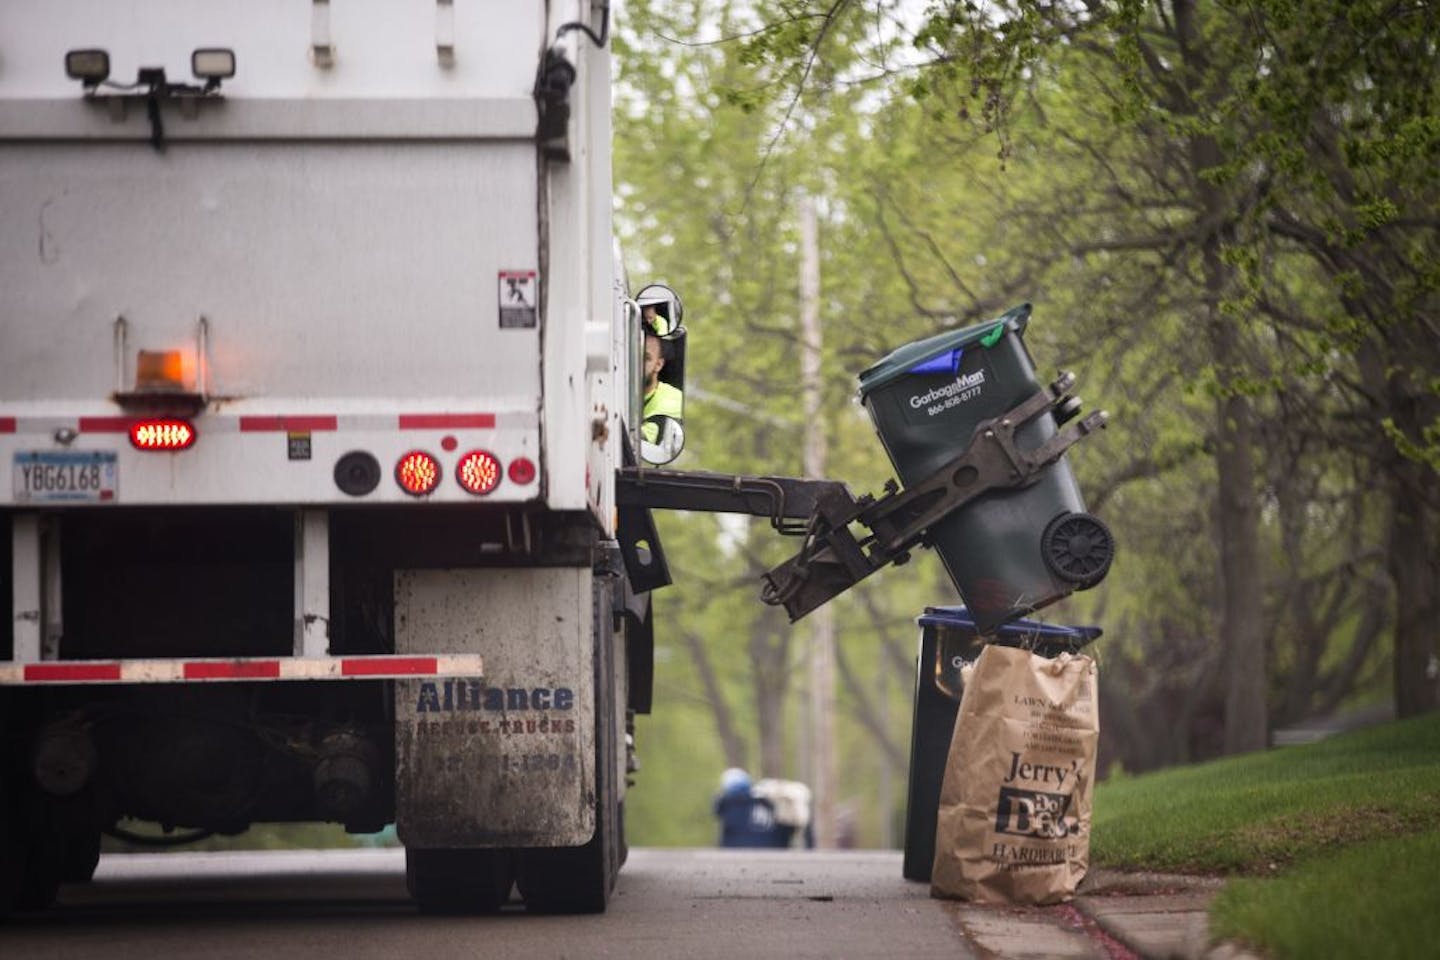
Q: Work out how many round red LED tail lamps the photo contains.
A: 2